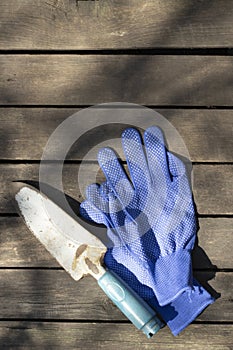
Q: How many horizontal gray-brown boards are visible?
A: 7